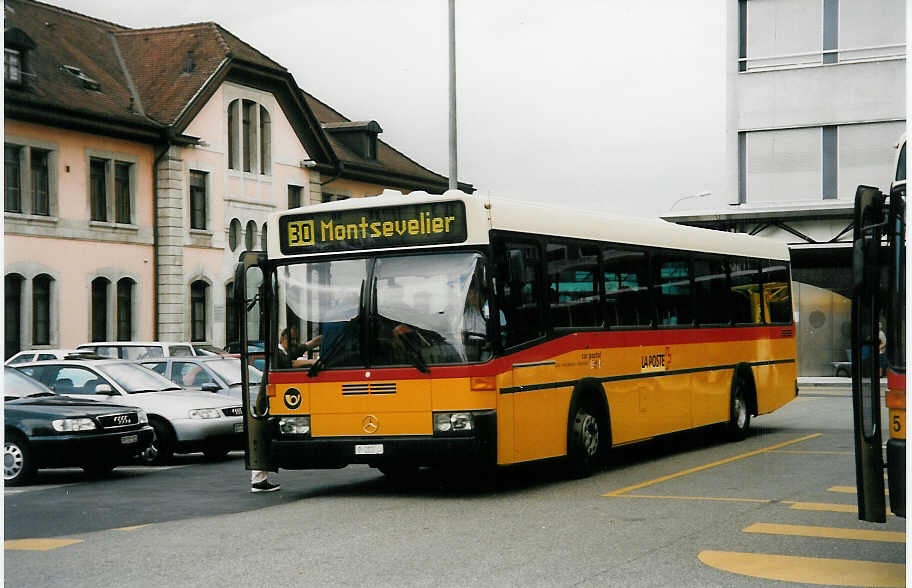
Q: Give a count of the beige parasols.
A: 0